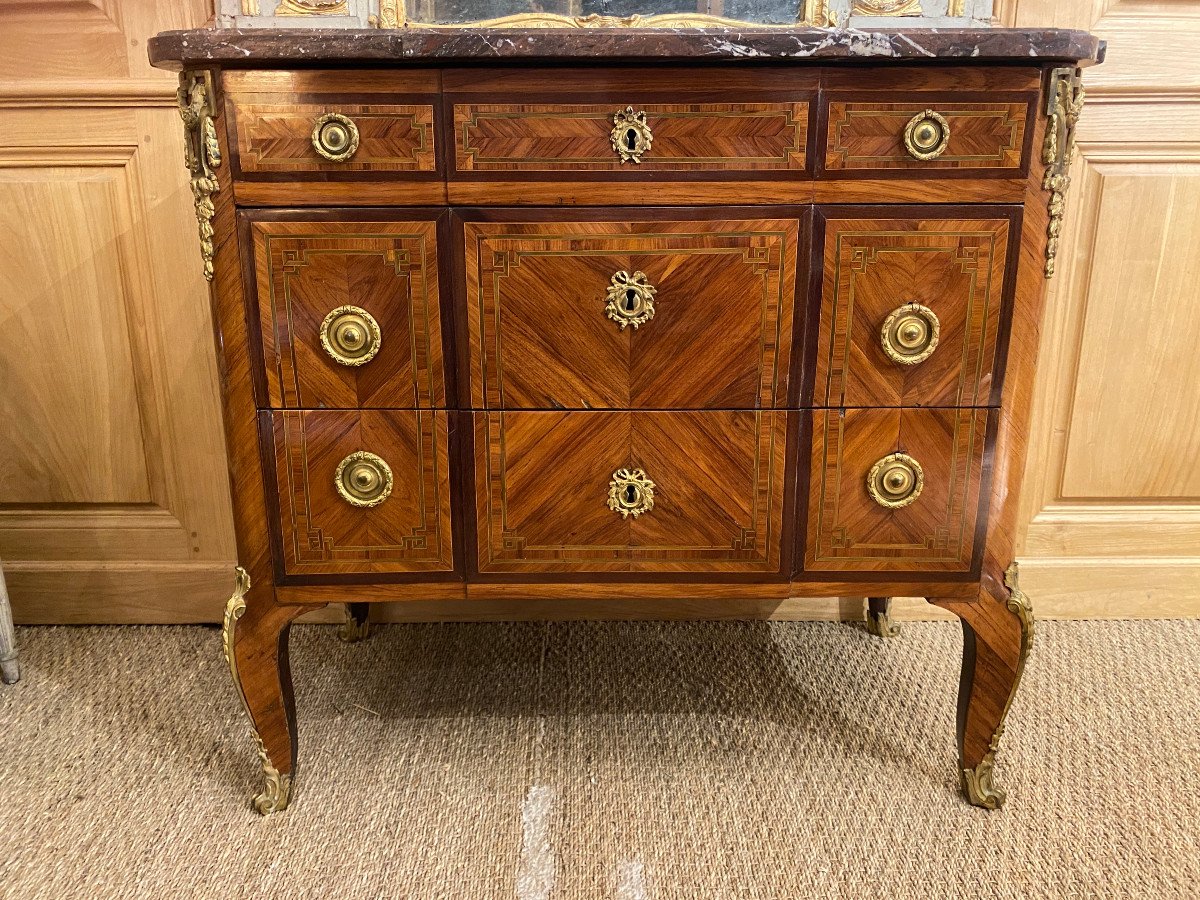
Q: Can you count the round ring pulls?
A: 6